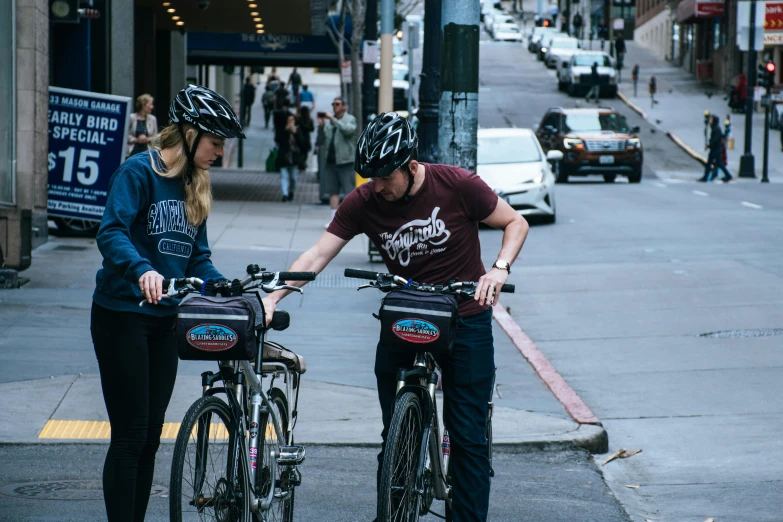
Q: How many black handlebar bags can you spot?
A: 2